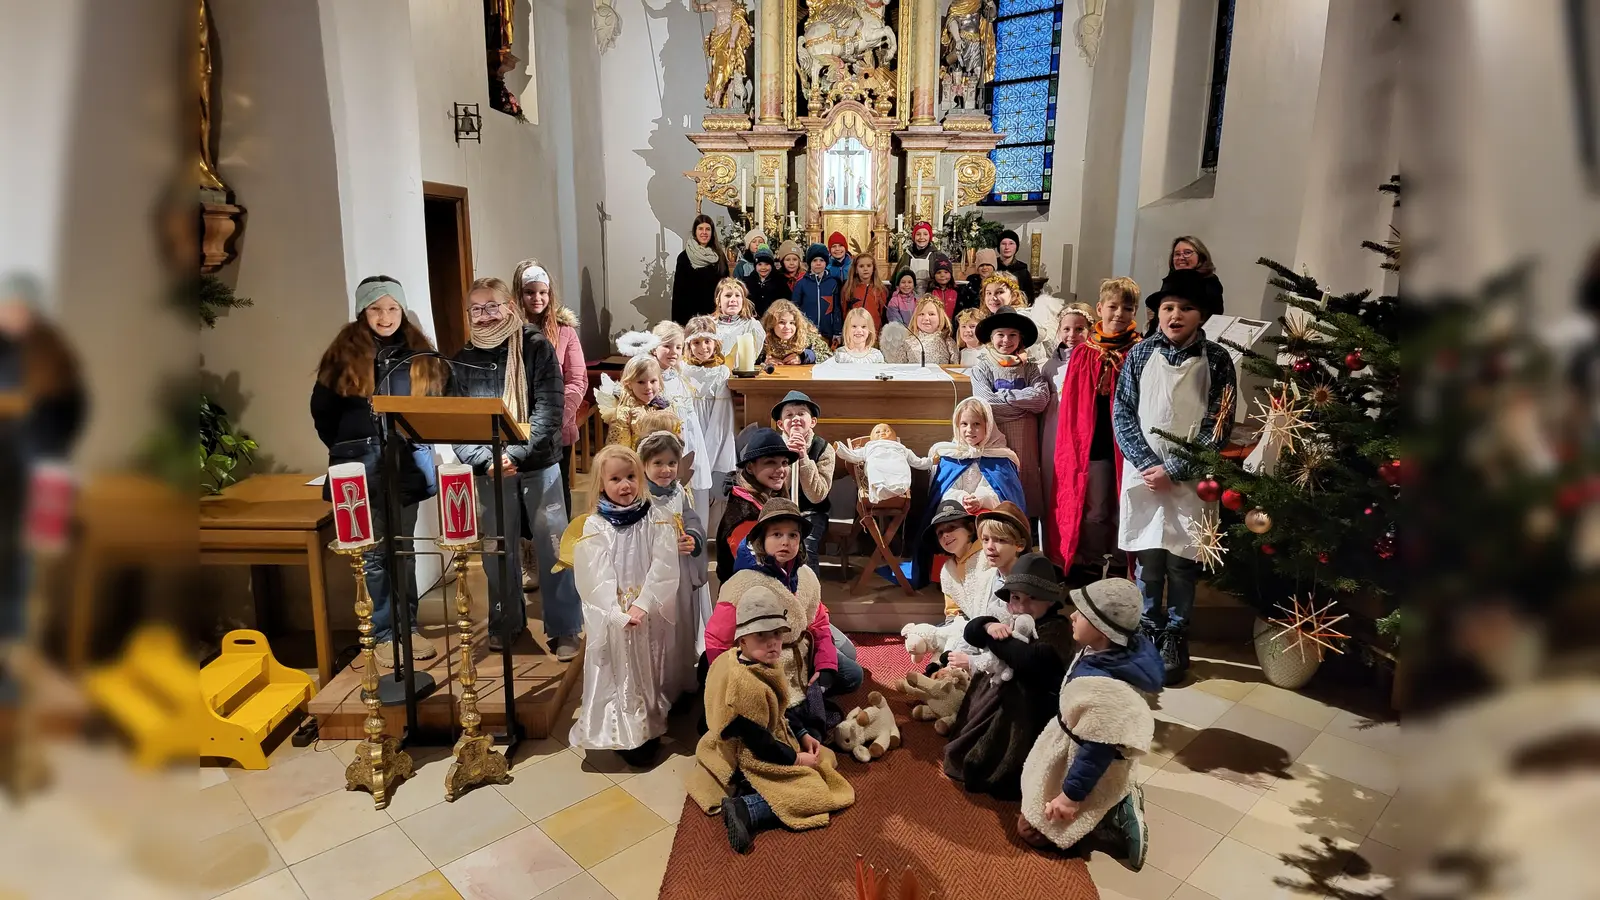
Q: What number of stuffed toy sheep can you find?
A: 4